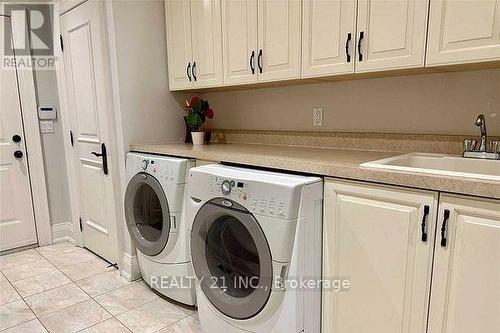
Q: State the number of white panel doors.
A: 2